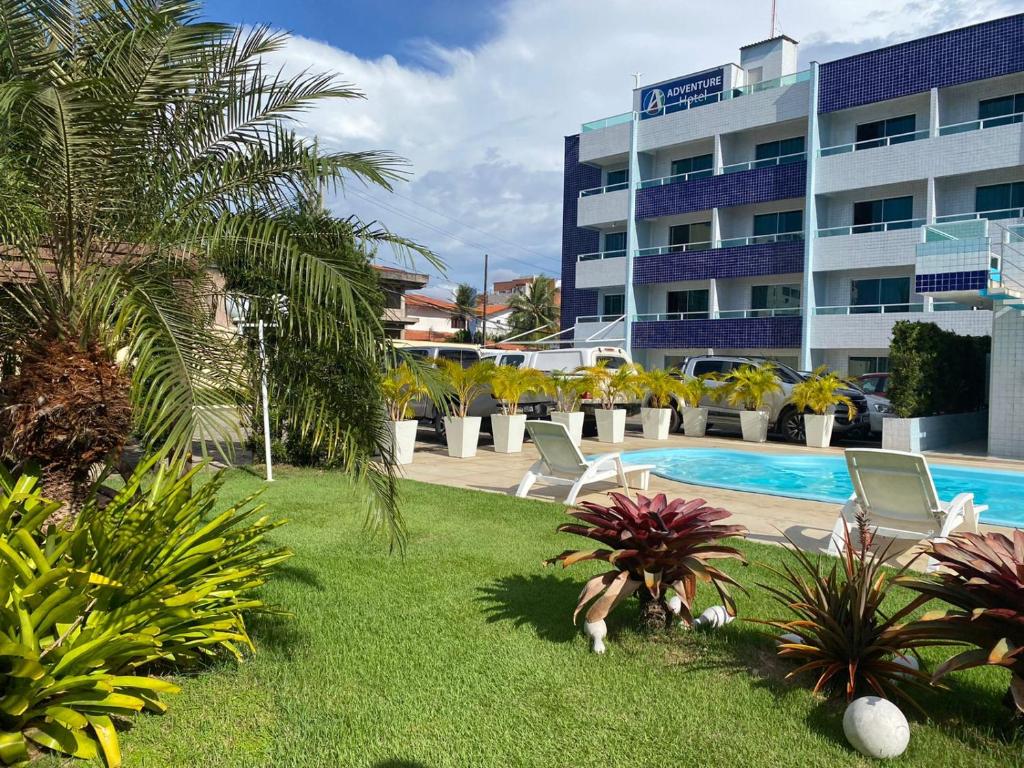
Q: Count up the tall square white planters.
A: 9